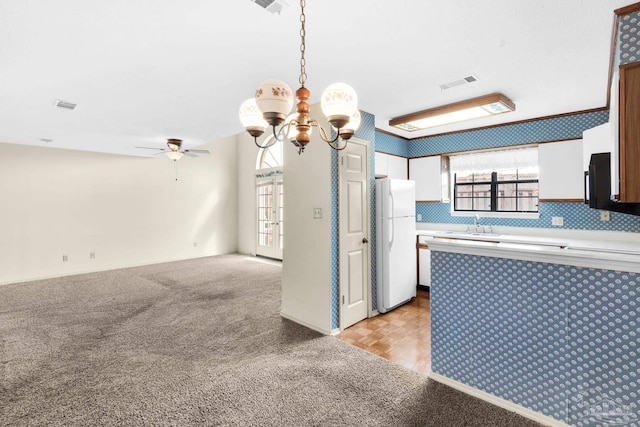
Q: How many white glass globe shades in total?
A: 5